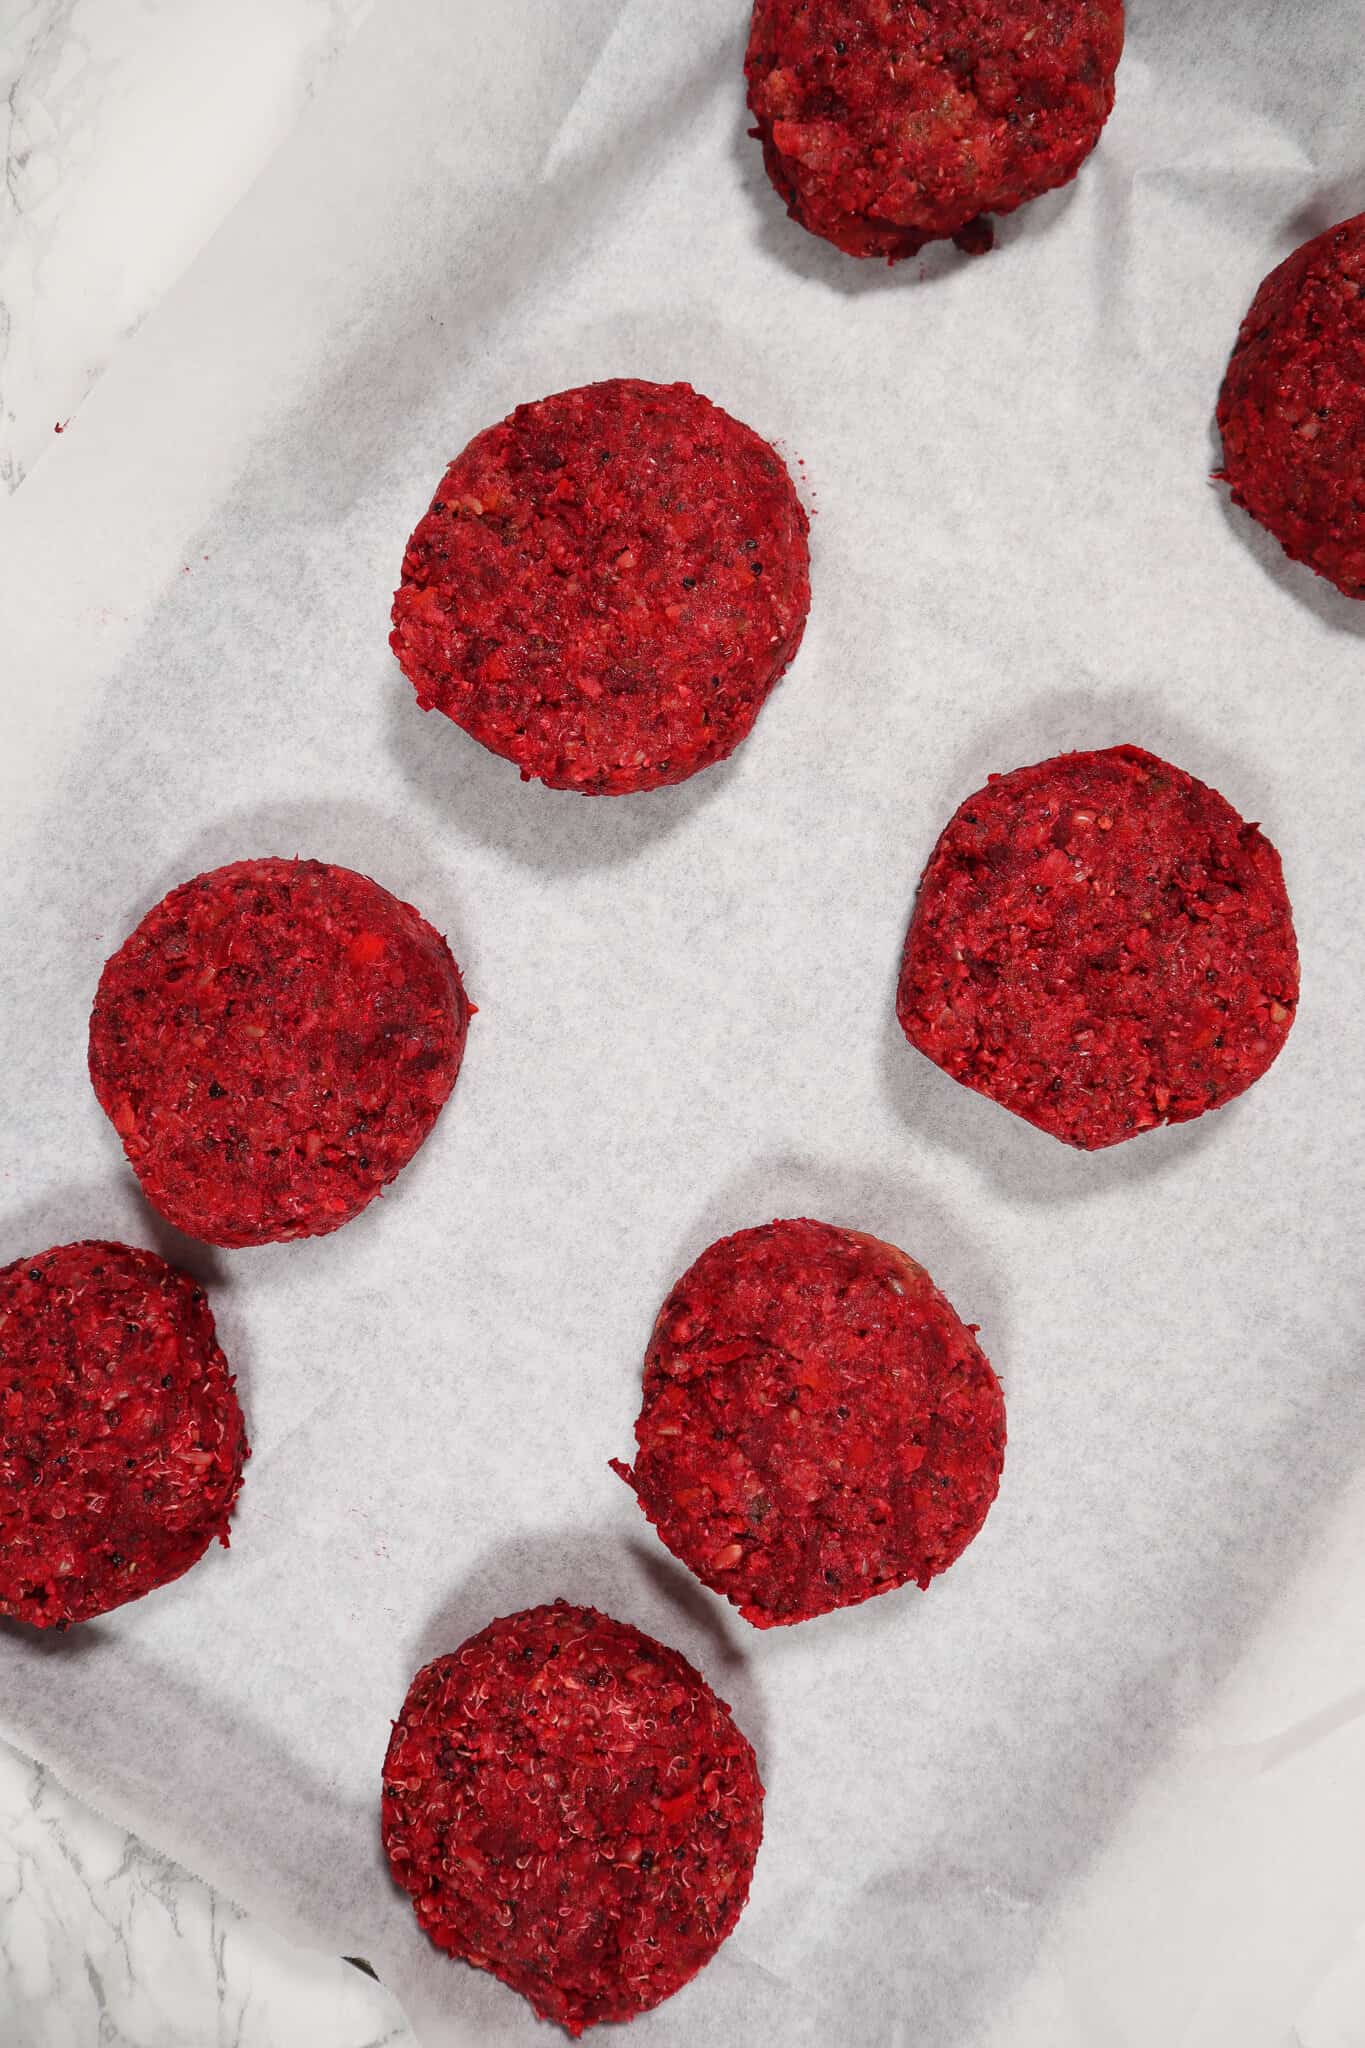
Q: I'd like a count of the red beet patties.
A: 8